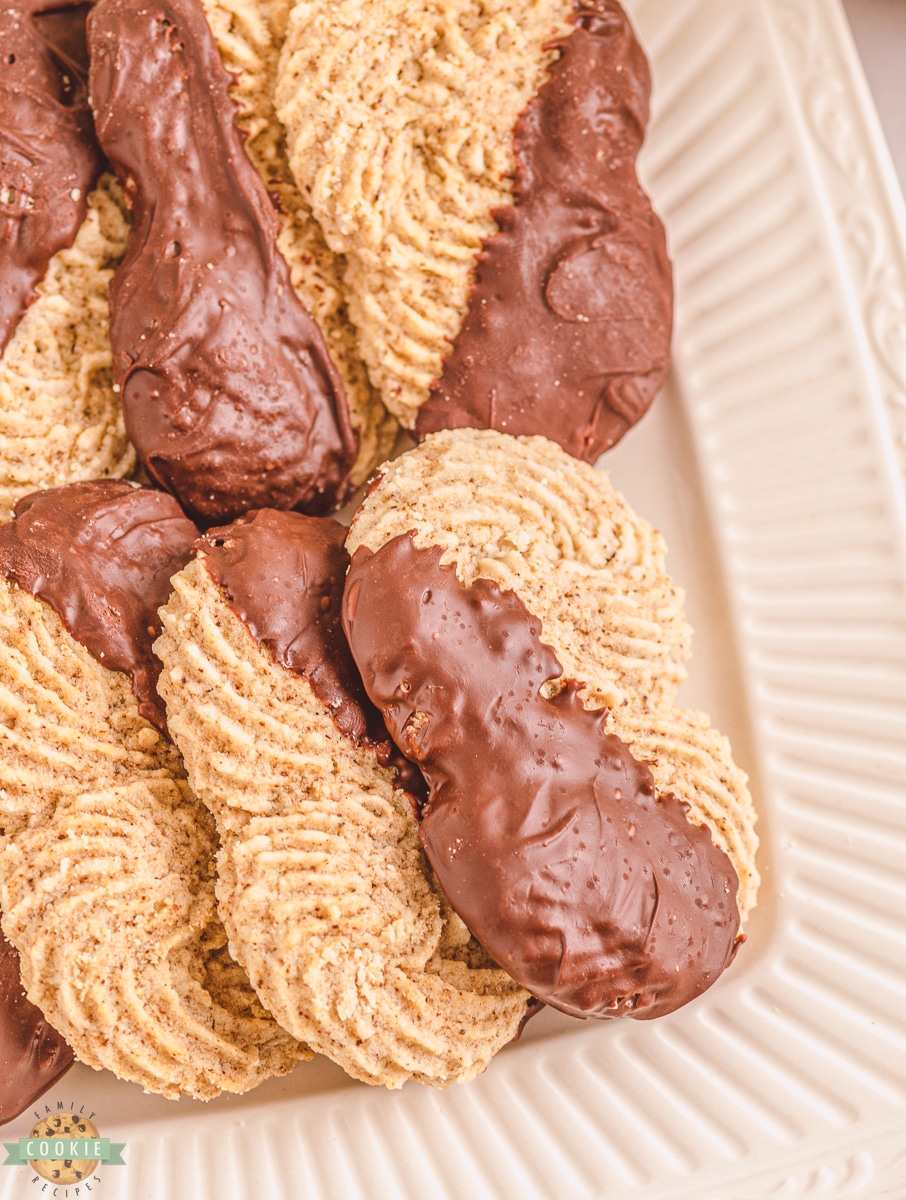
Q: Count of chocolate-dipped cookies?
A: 7